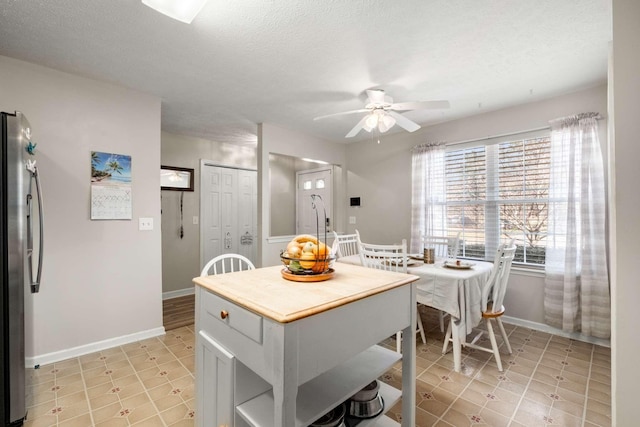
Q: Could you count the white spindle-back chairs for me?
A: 5